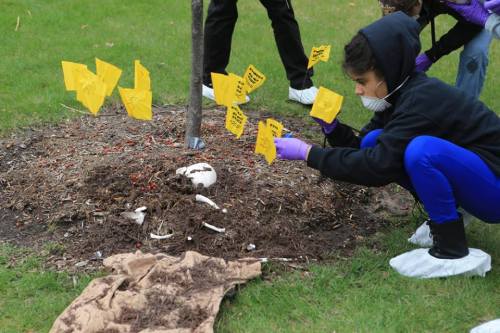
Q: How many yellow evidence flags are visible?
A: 13